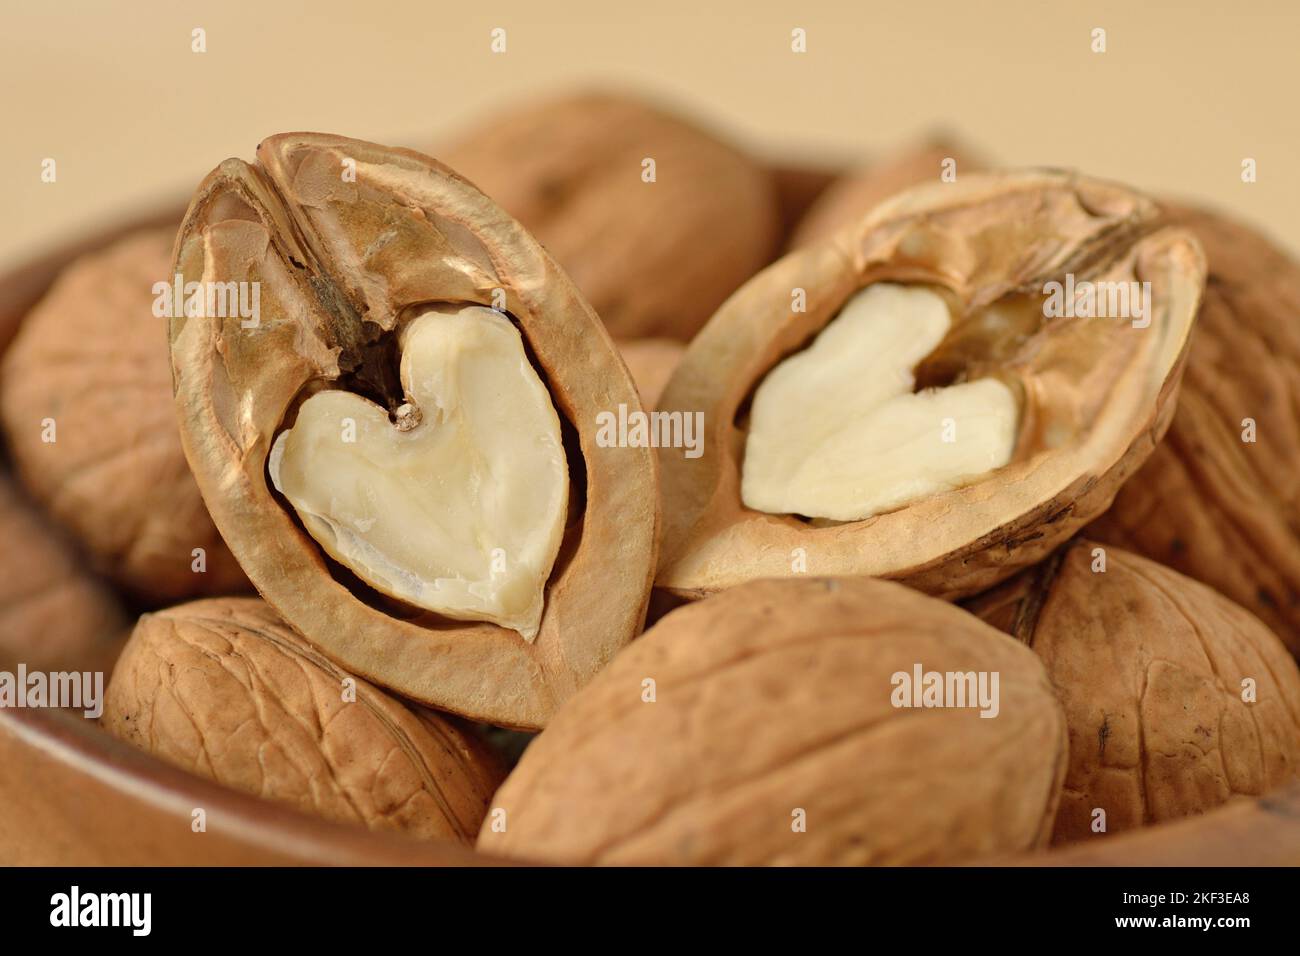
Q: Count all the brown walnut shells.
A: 11